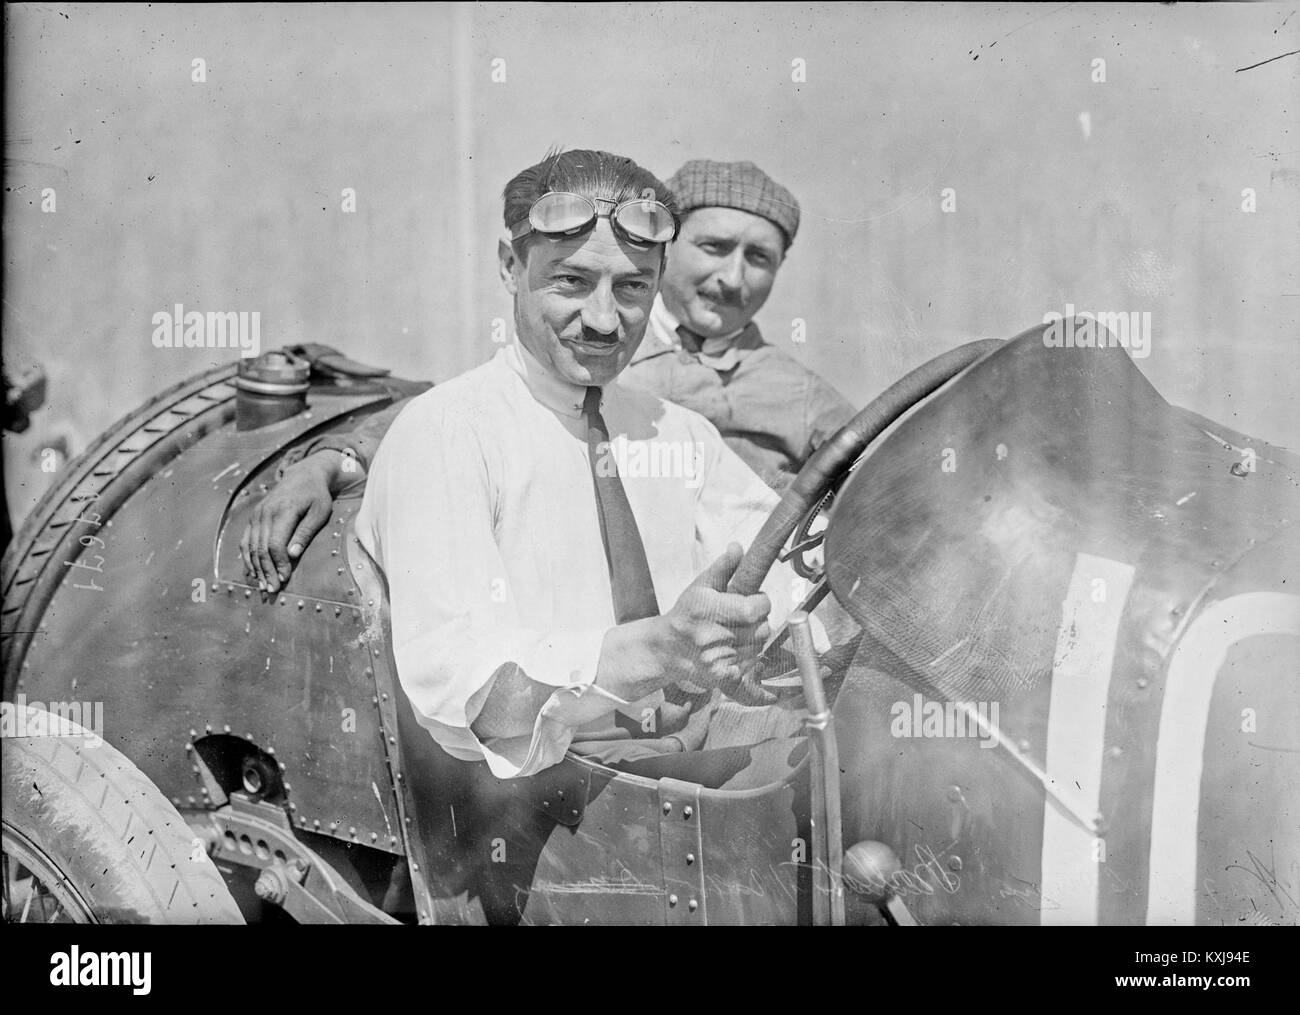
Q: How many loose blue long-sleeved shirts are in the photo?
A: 0